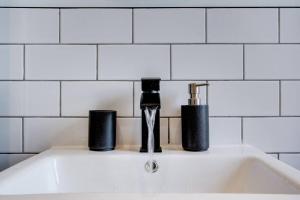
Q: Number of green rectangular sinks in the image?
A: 0